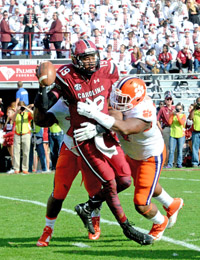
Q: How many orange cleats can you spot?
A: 4